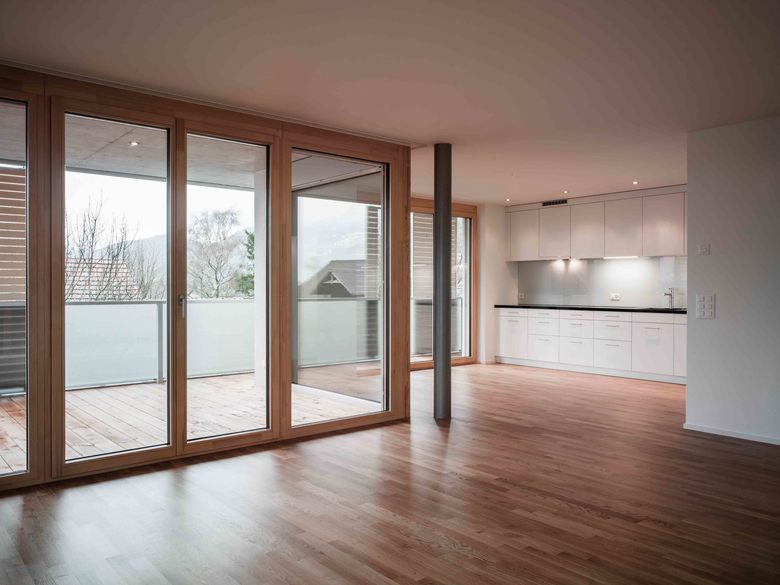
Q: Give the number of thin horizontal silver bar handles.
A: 12